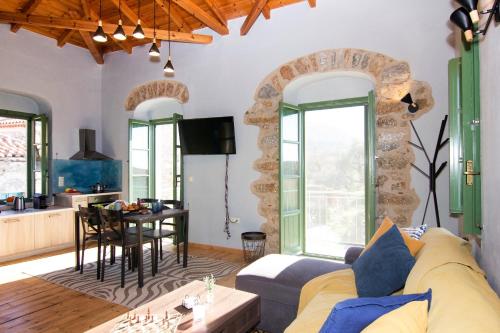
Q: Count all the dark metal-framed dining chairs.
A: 4